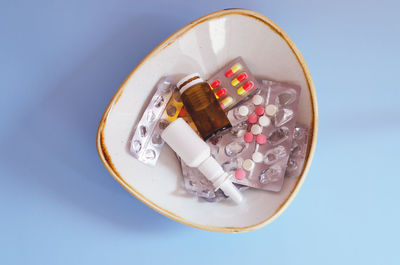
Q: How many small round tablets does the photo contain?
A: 12